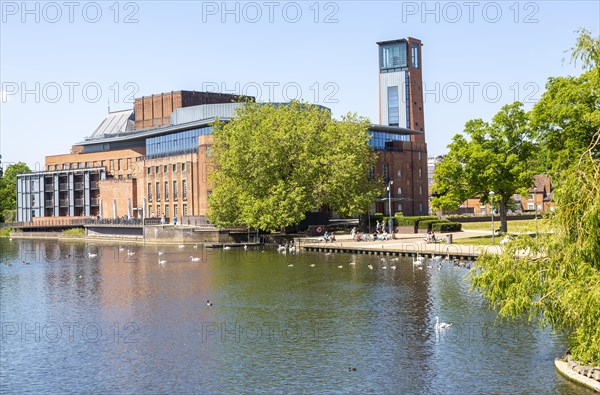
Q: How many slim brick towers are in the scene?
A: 1